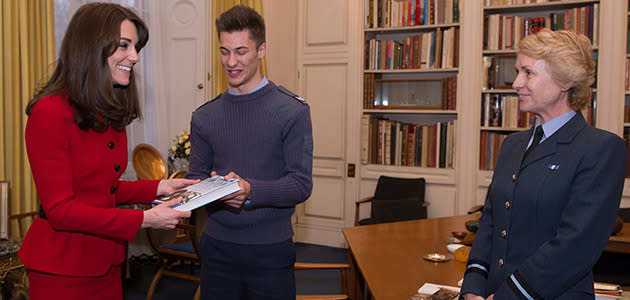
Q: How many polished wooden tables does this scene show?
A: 1